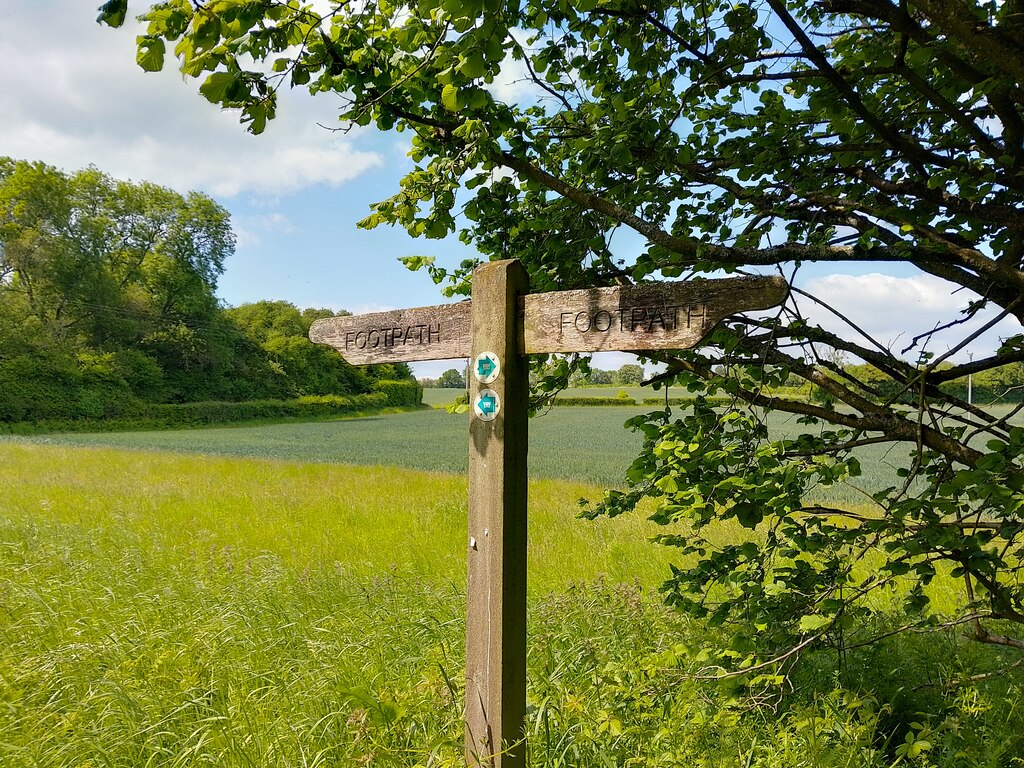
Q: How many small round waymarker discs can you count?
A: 2